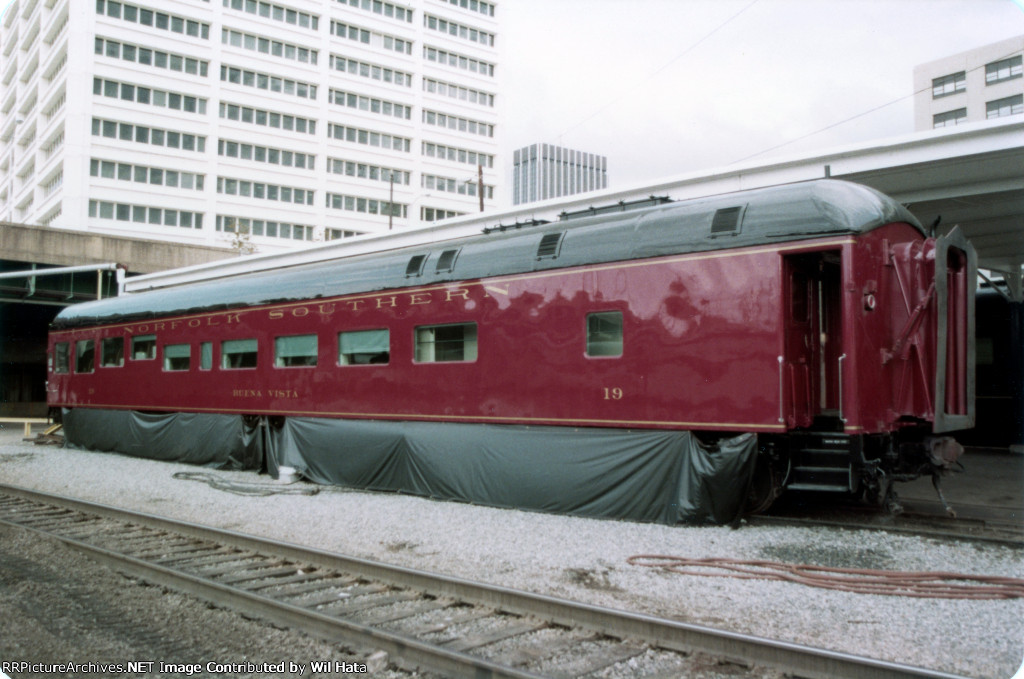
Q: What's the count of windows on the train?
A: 11